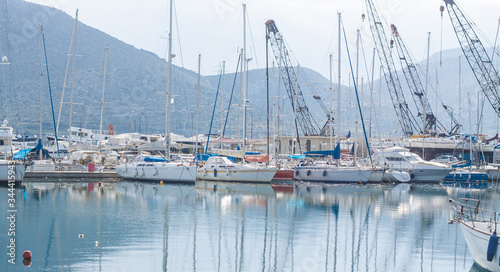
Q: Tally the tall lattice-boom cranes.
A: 4